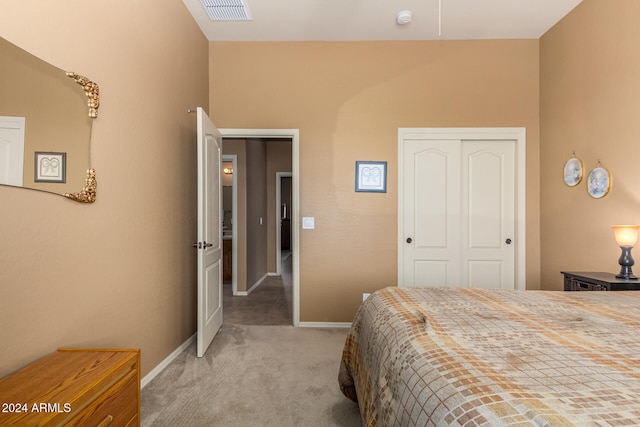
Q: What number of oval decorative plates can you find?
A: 2